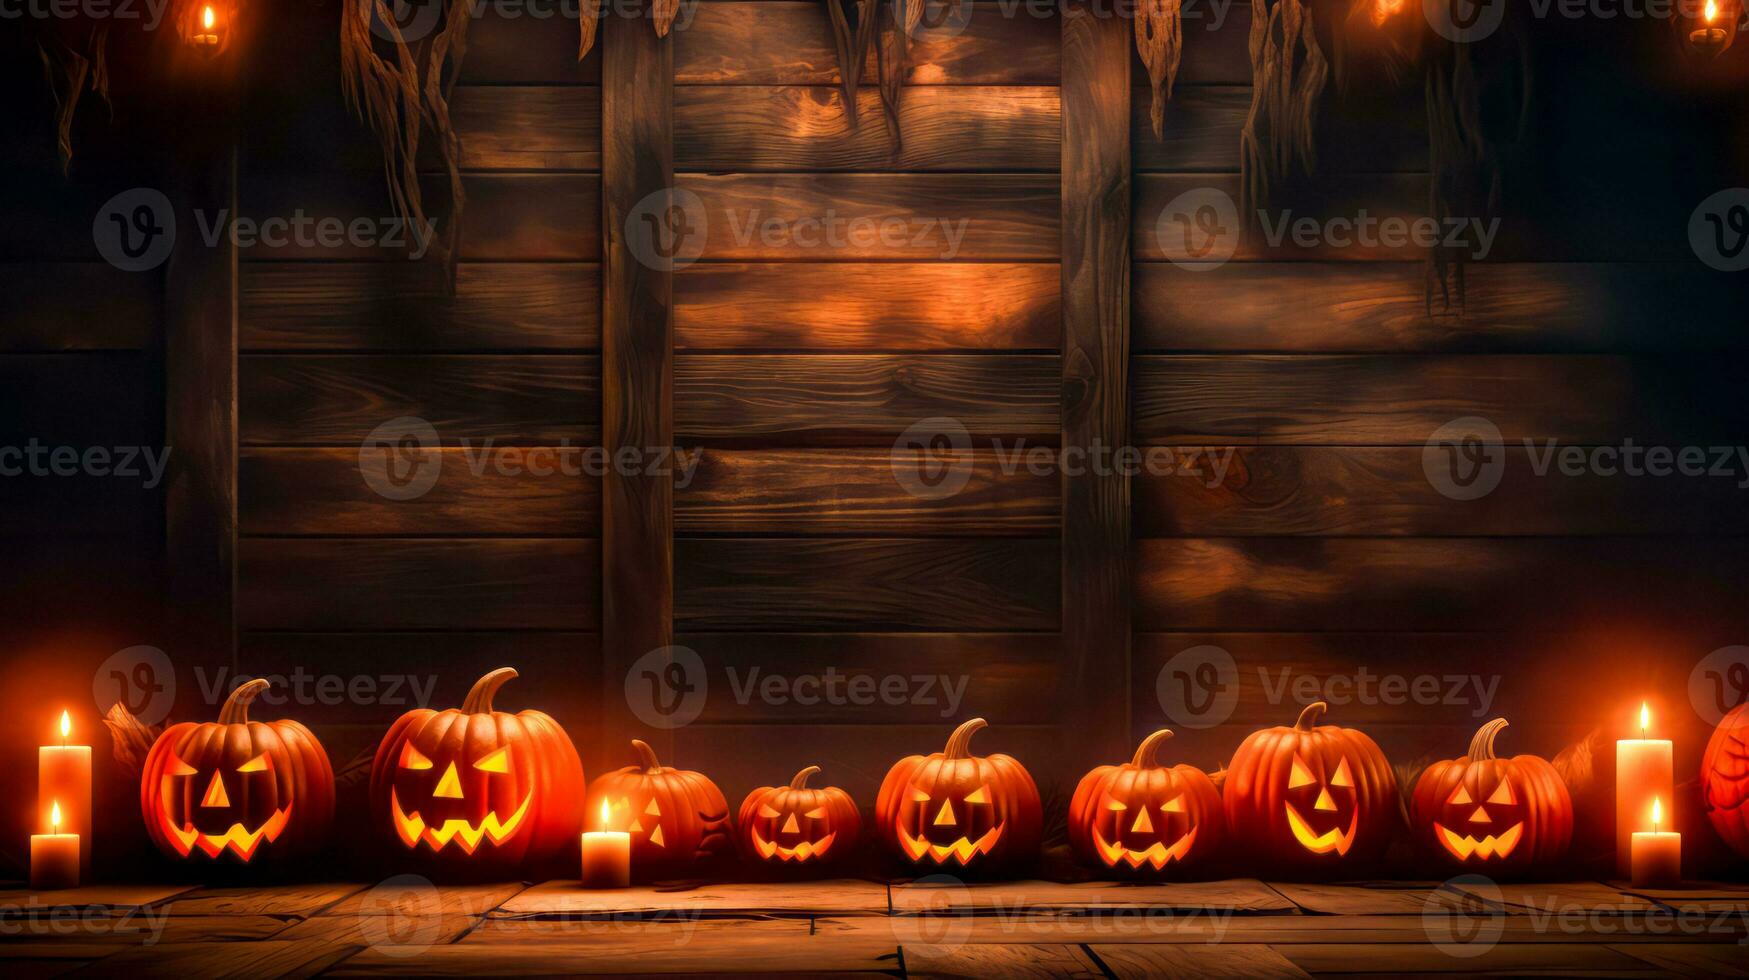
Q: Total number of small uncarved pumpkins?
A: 0